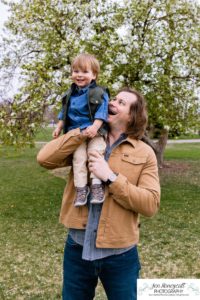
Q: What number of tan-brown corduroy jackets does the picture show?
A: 1